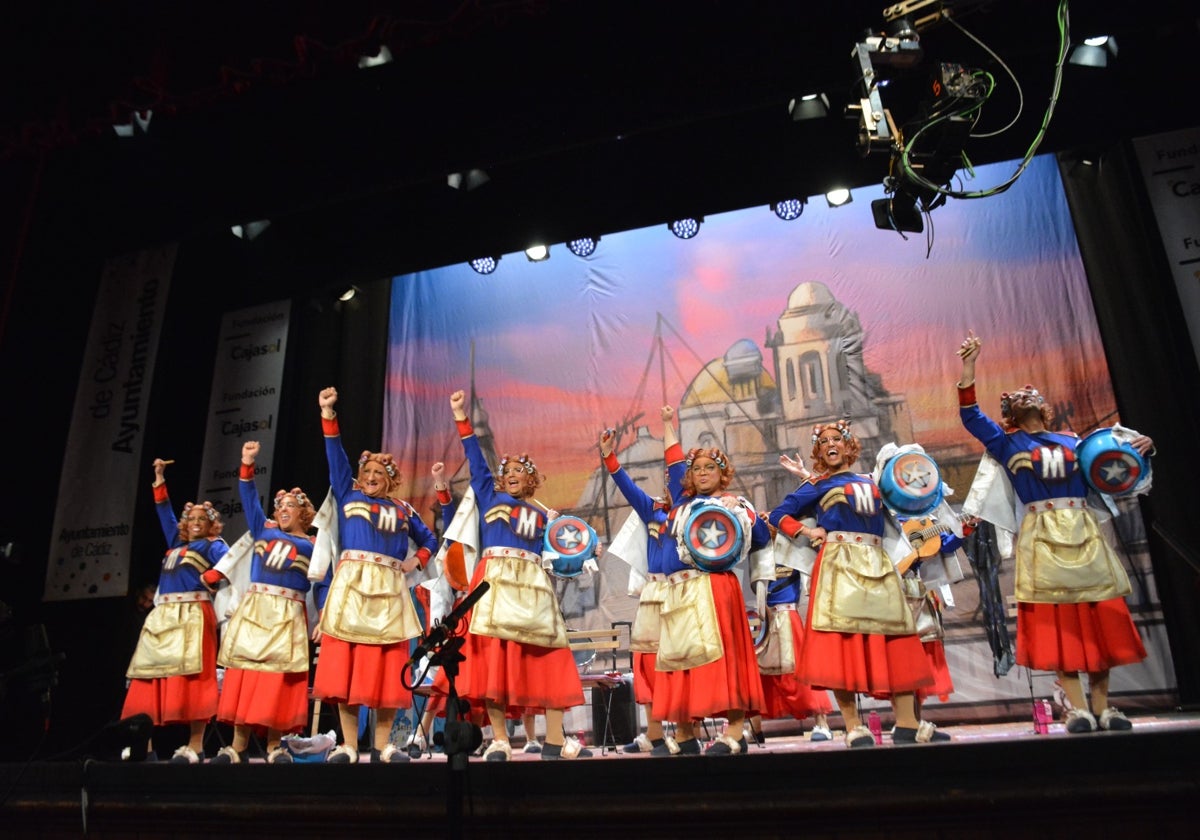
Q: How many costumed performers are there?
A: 12